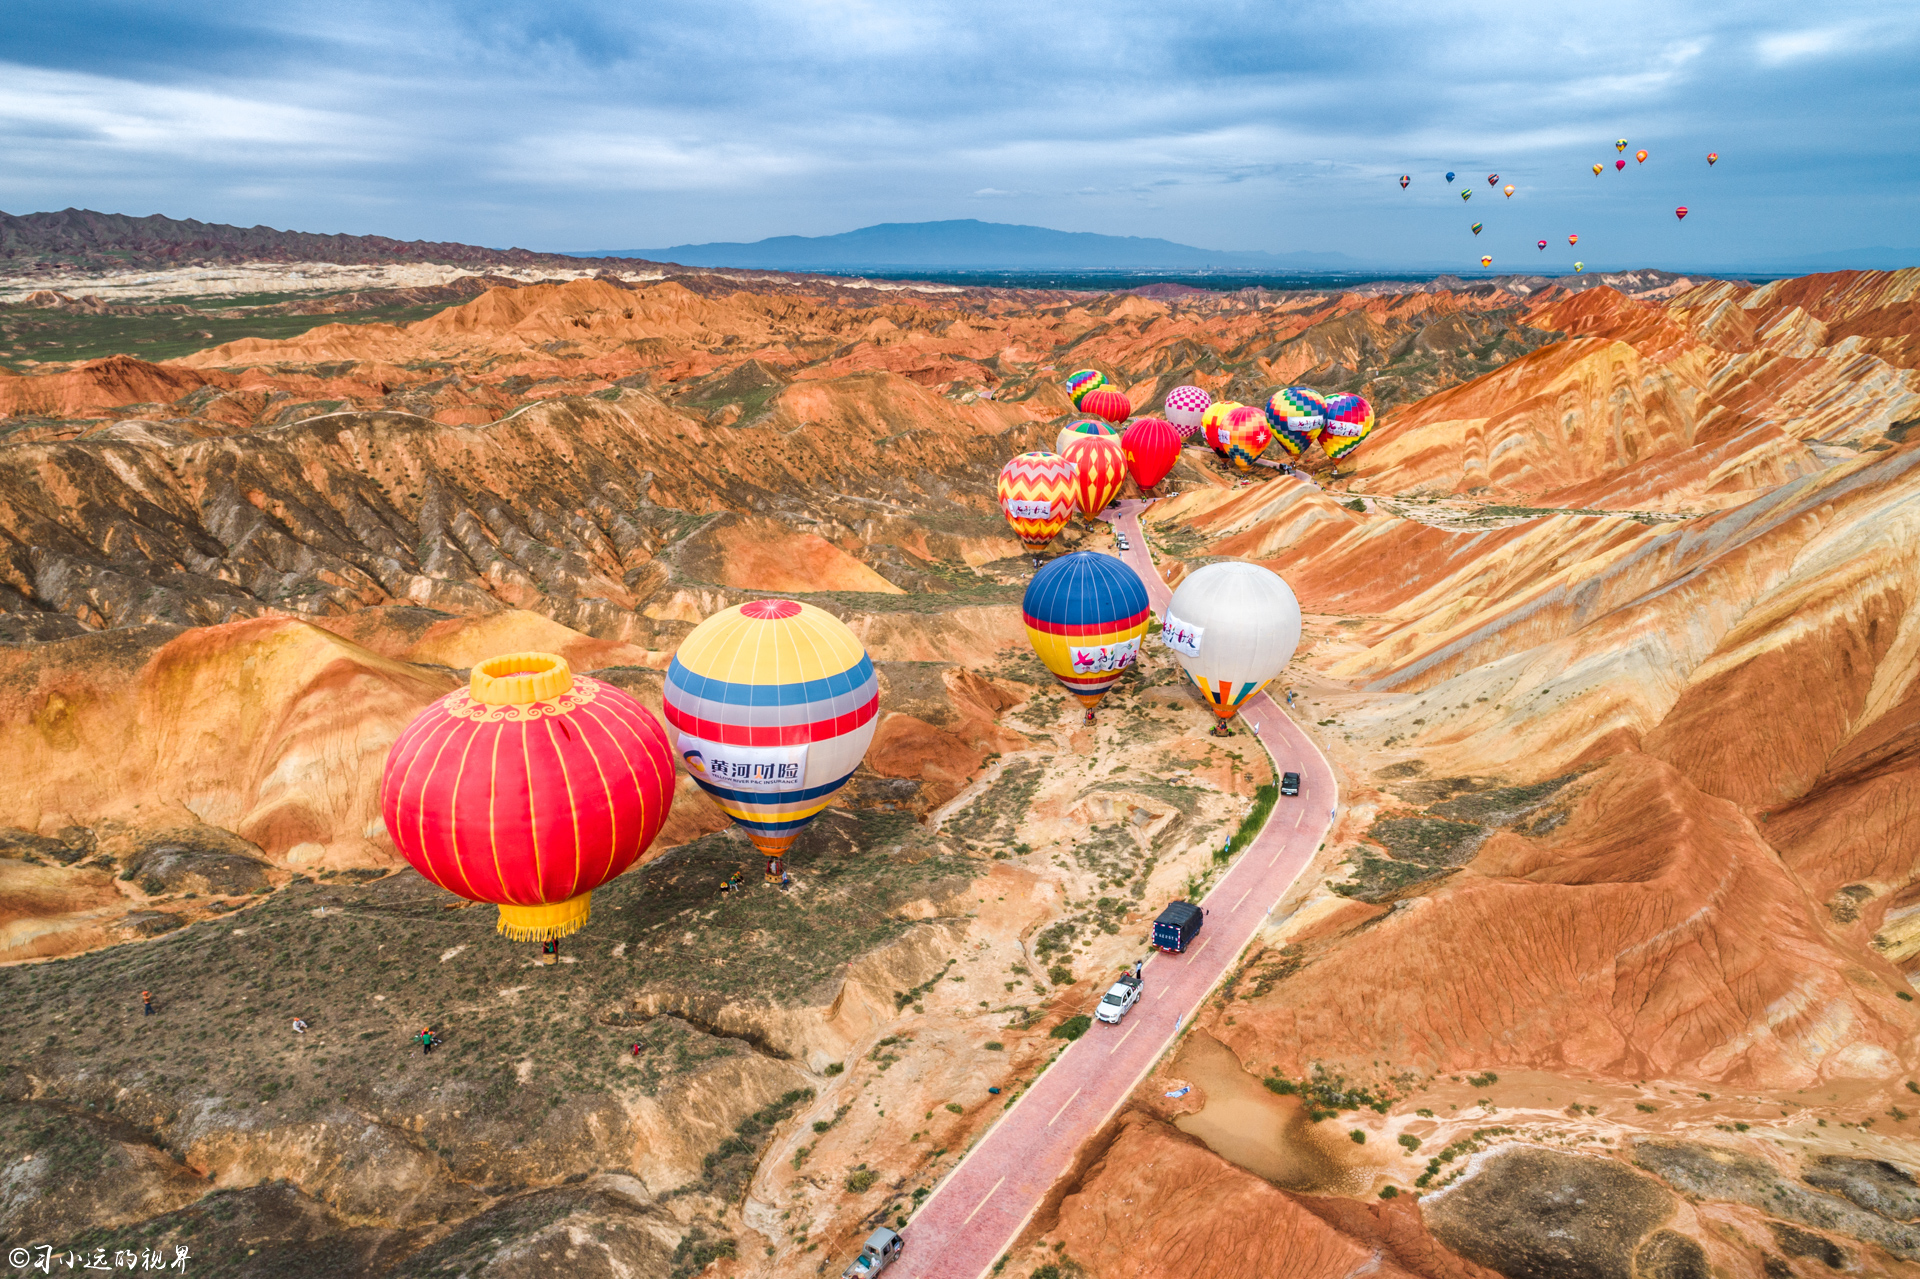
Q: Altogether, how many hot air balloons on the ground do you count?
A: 15